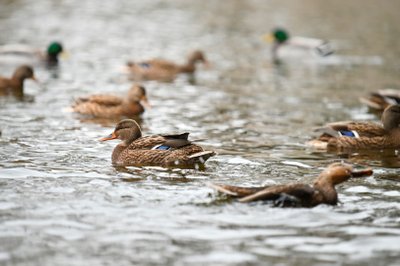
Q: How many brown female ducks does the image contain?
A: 7